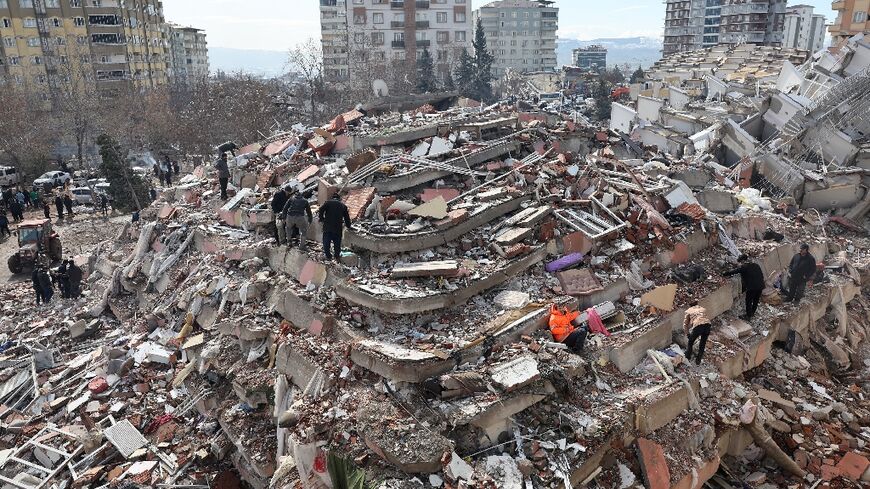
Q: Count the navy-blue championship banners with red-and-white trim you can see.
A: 0